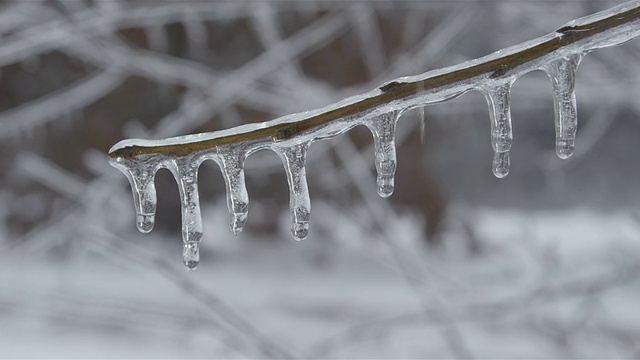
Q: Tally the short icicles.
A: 7